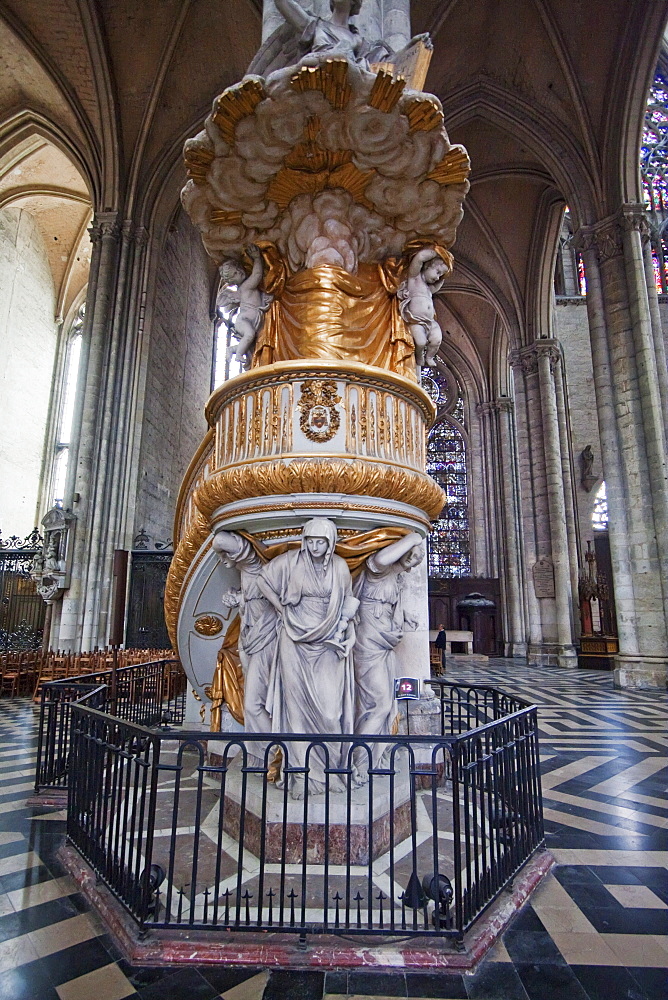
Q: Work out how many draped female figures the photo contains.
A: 3